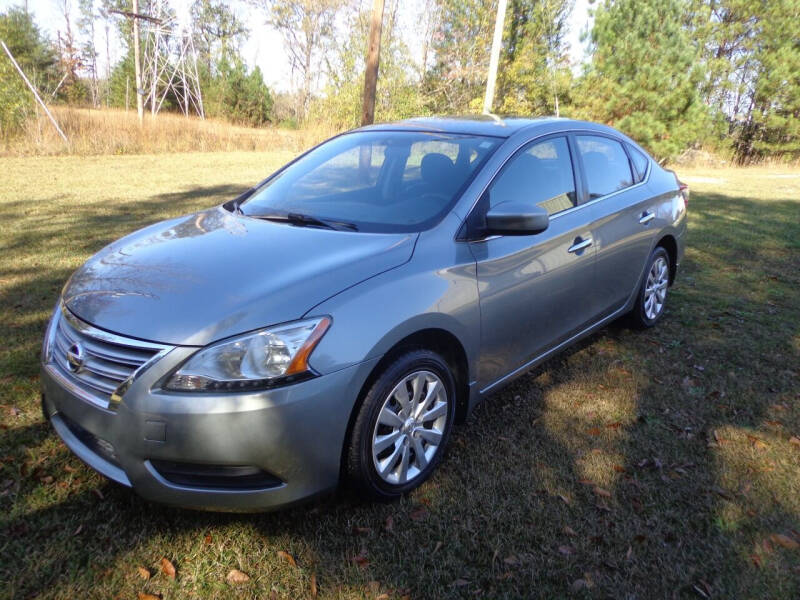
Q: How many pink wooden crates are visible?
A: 0